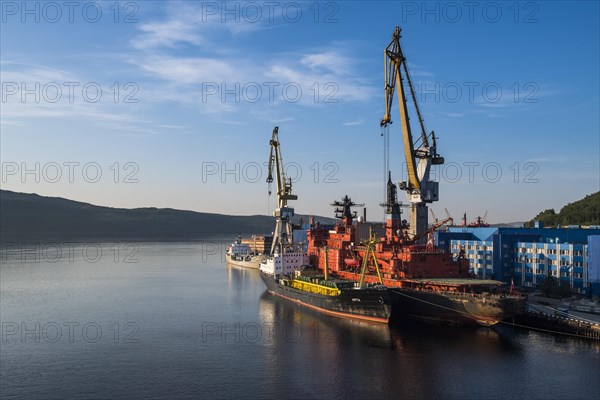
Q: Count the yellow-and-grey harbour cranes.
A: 2